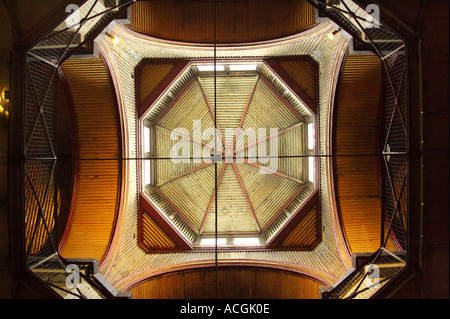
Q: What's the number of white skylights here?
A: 8